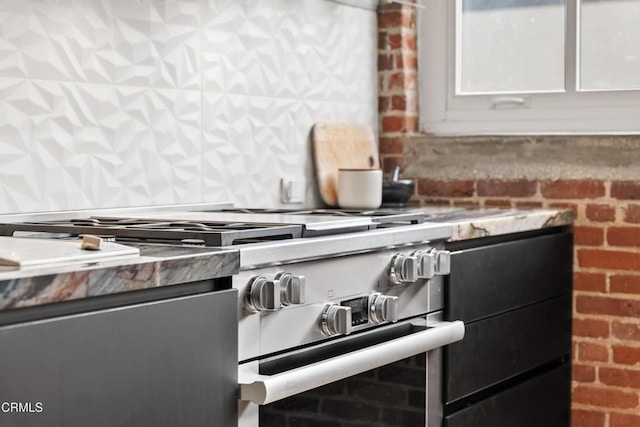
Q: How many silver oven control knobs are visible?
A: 7